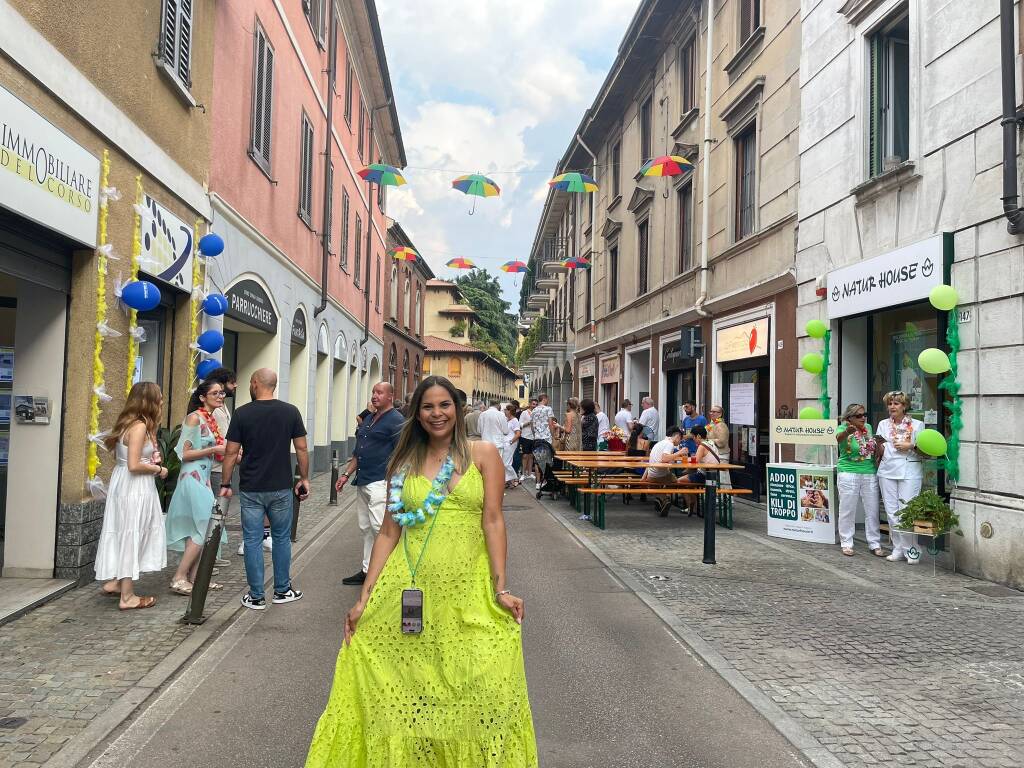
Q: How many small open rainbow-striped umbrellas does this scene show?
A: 8